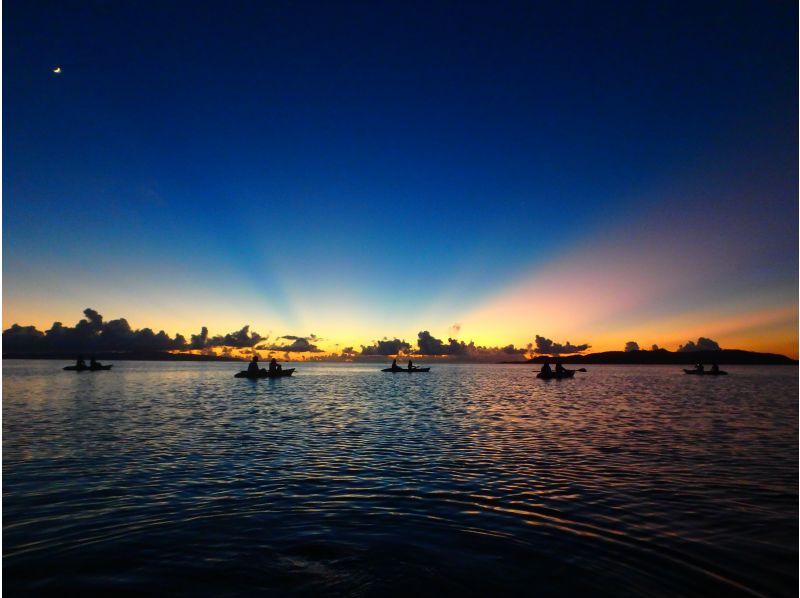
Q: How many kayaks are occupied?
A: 5